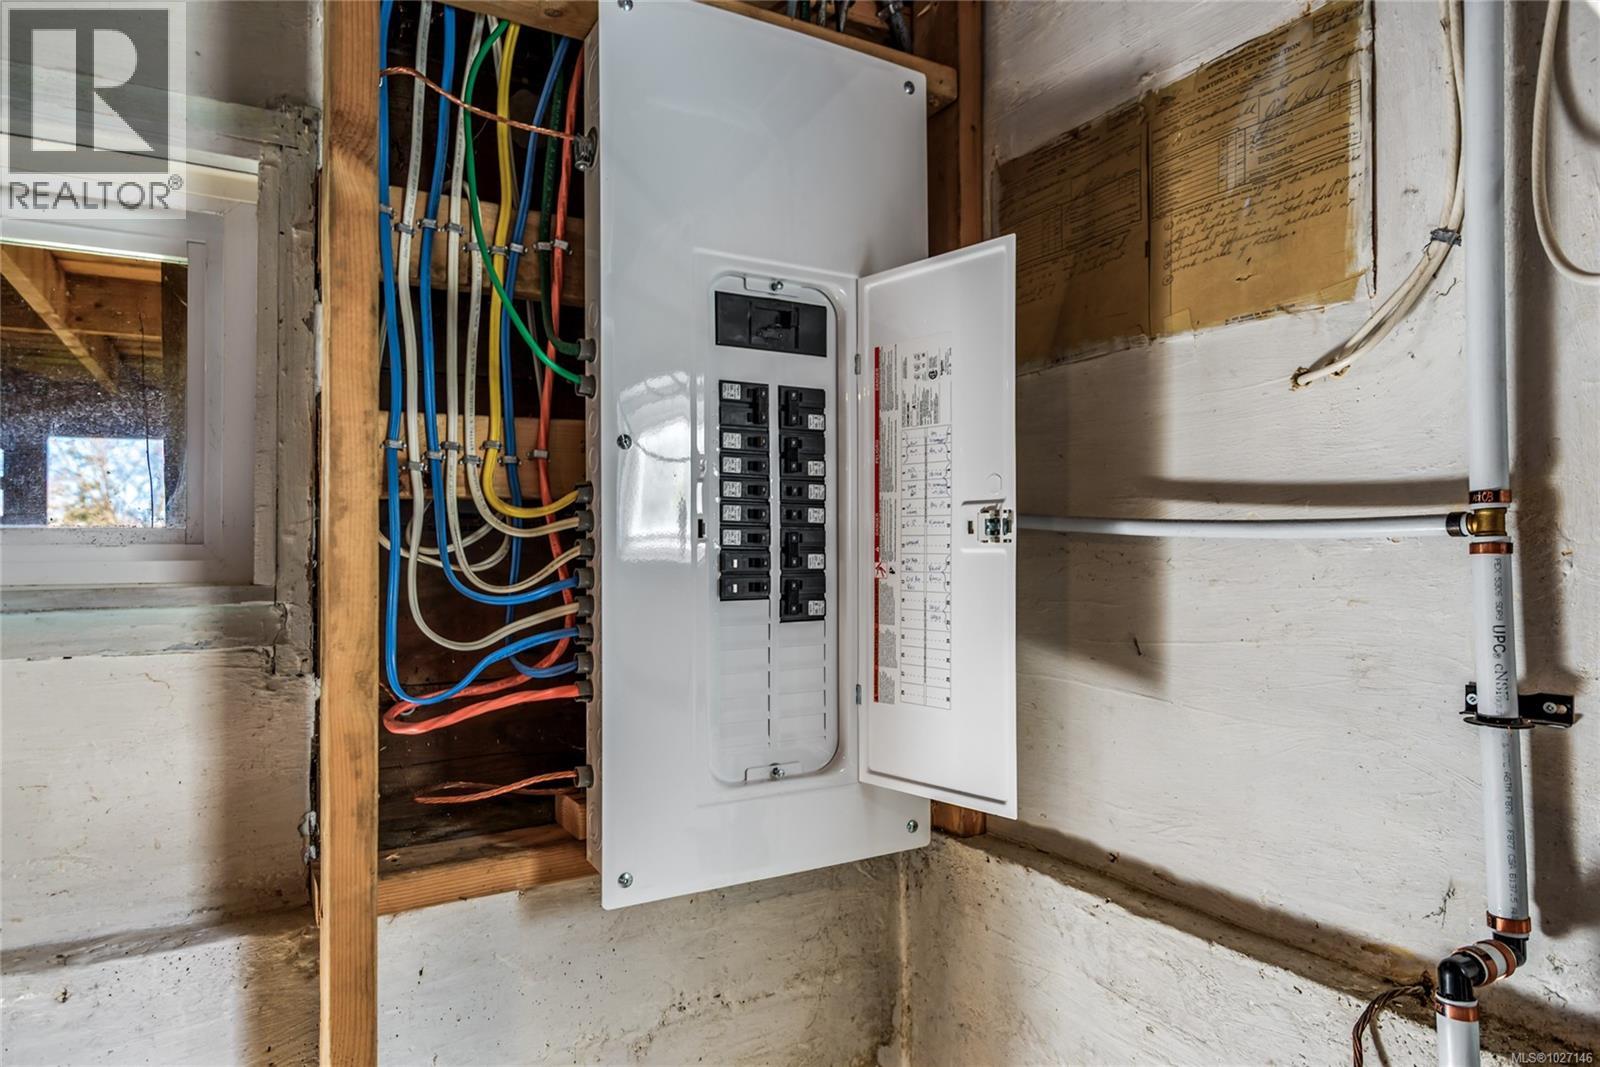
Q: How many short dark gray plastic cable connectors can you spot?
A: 11